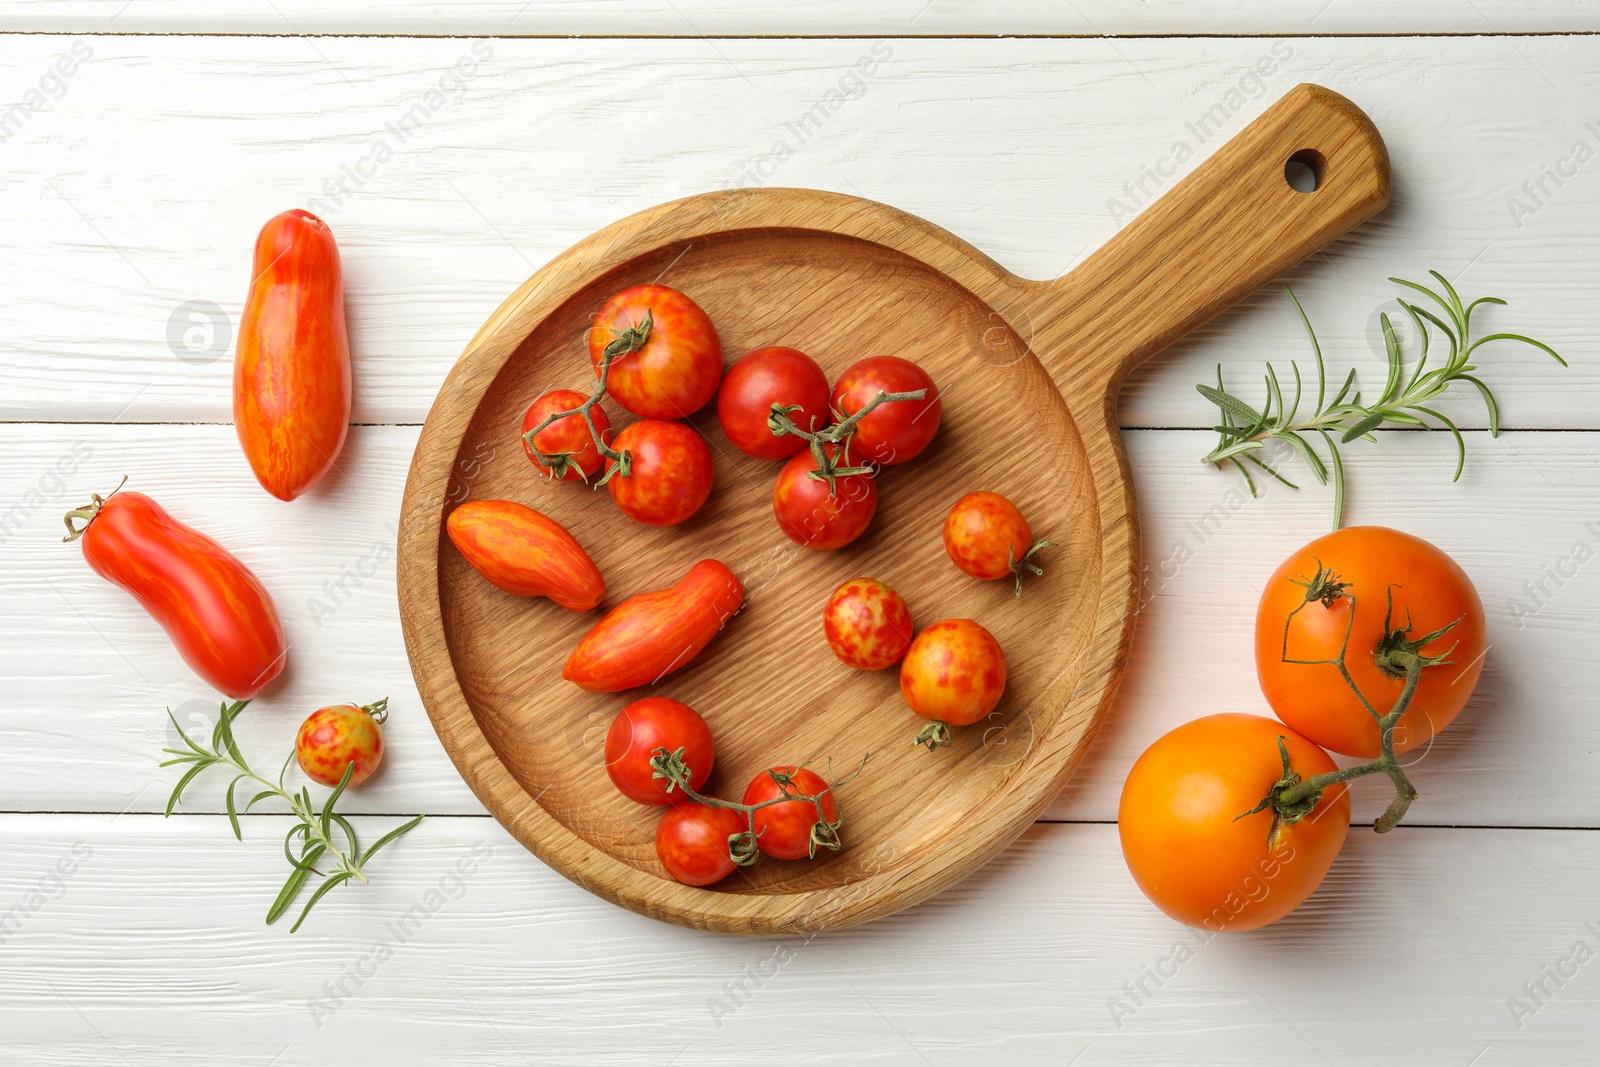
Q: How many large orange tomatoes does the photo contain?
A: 2